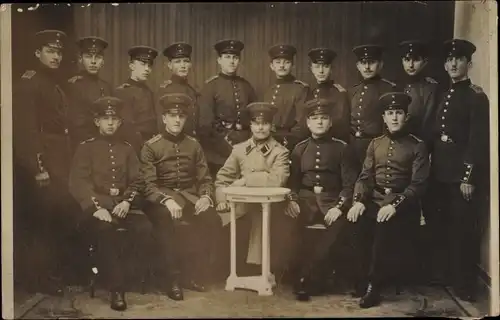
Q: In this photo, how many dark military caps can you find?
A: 15